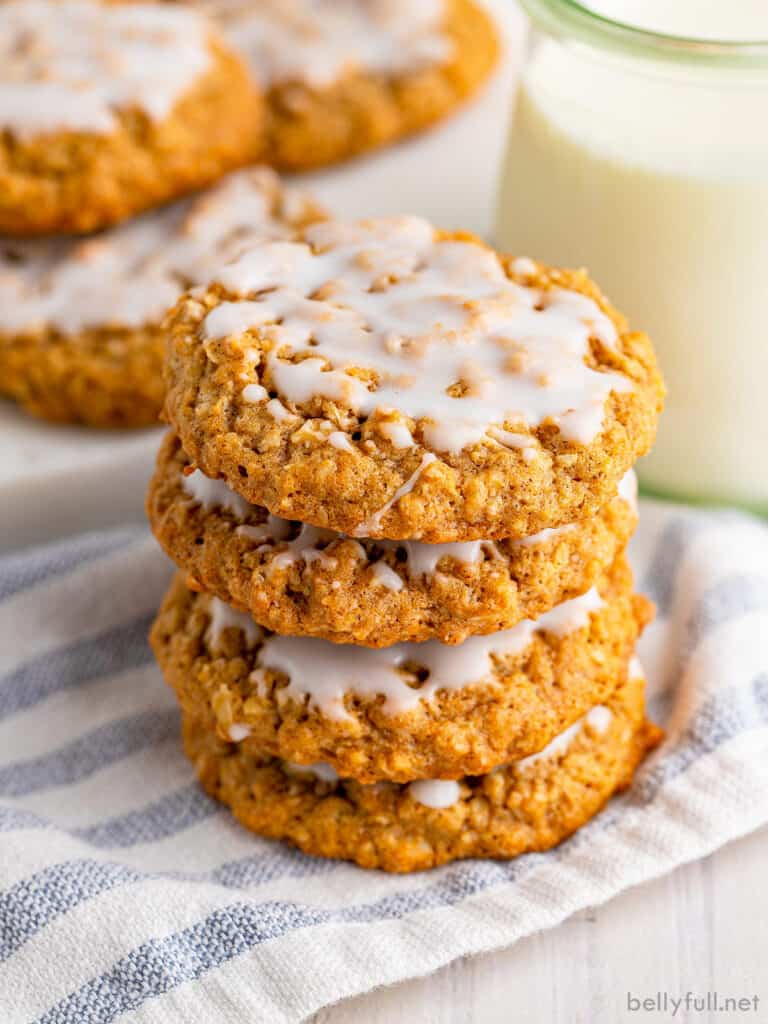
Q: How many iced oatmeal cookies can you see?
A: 7